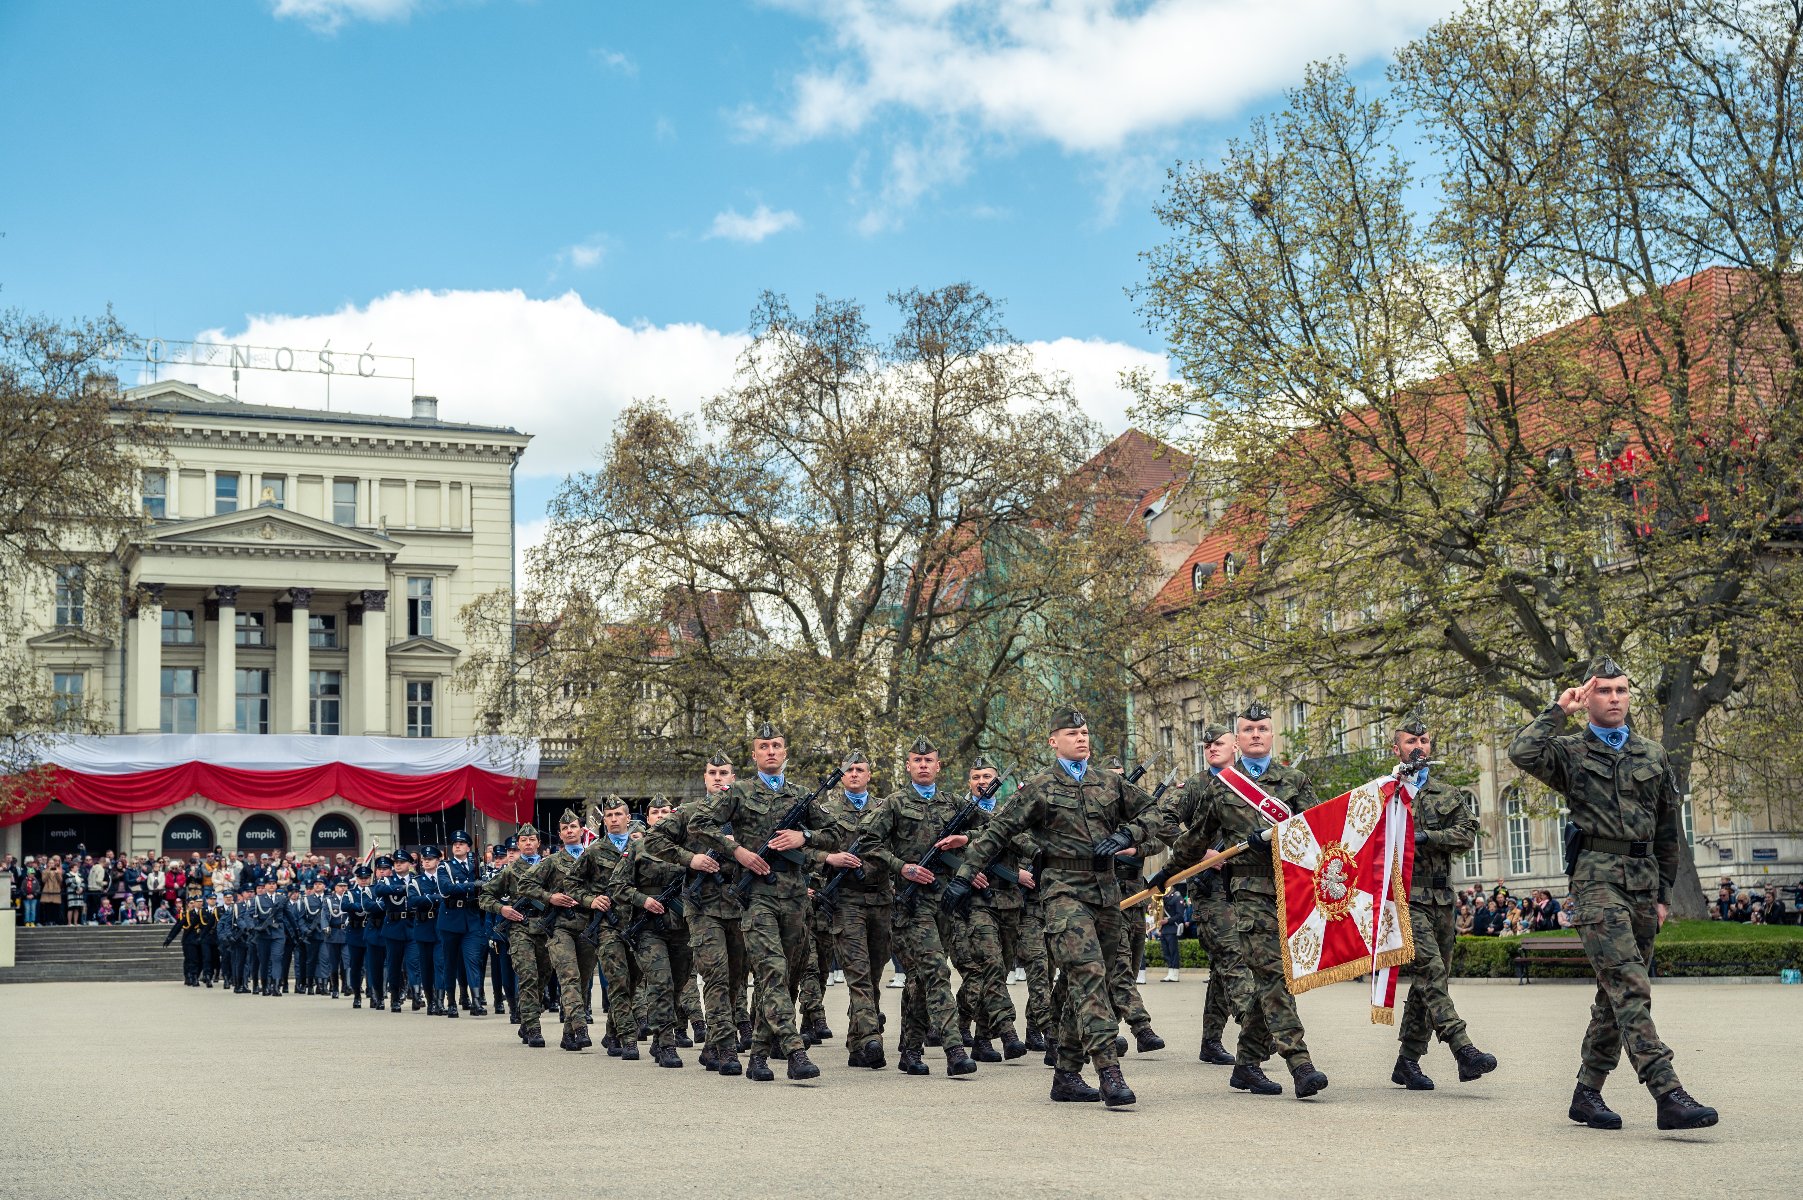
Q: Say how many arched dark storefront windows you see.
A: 3